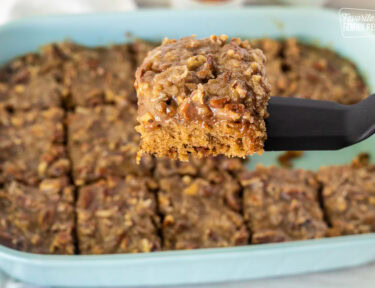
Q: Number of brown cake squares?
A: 14